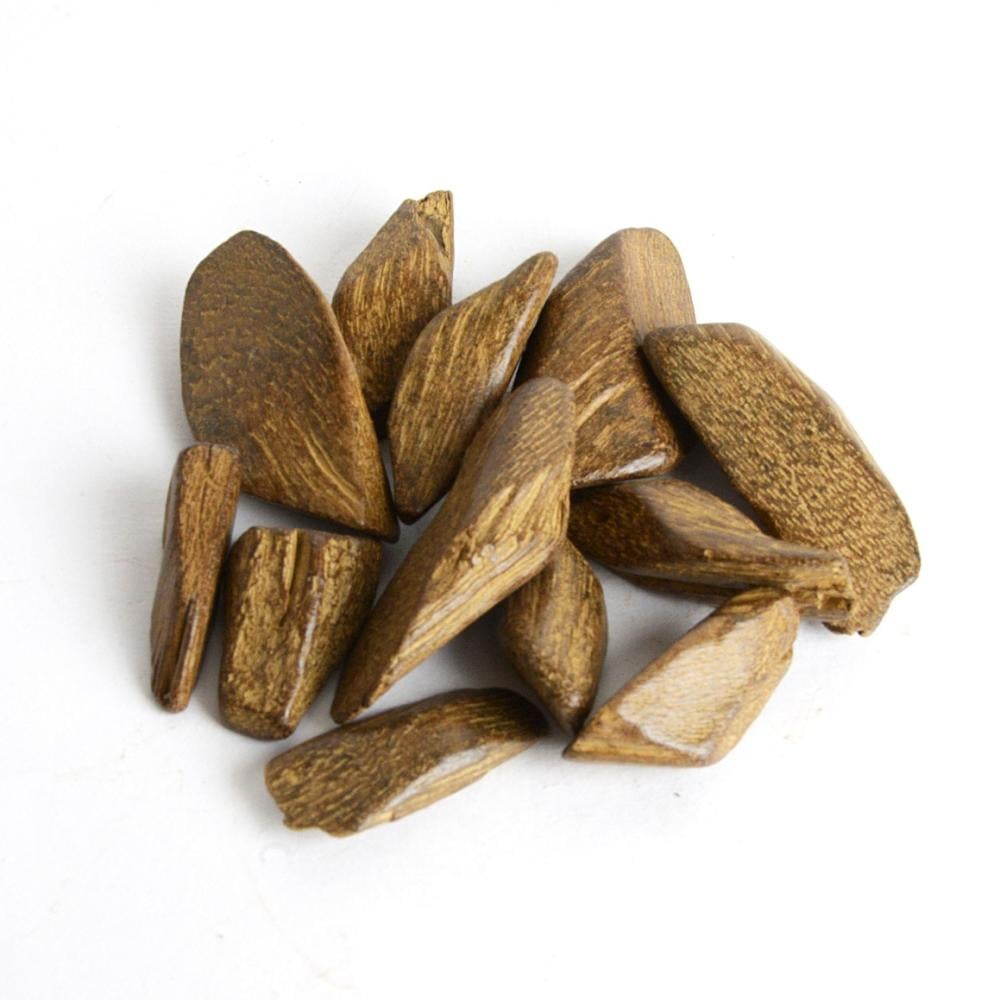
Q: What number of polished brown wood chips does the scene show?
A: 12